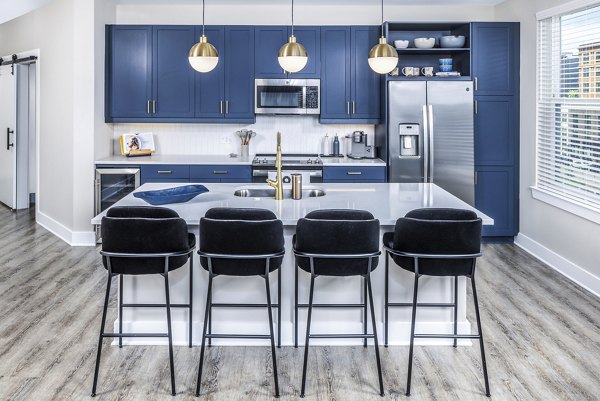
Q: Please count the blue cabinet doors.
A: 11